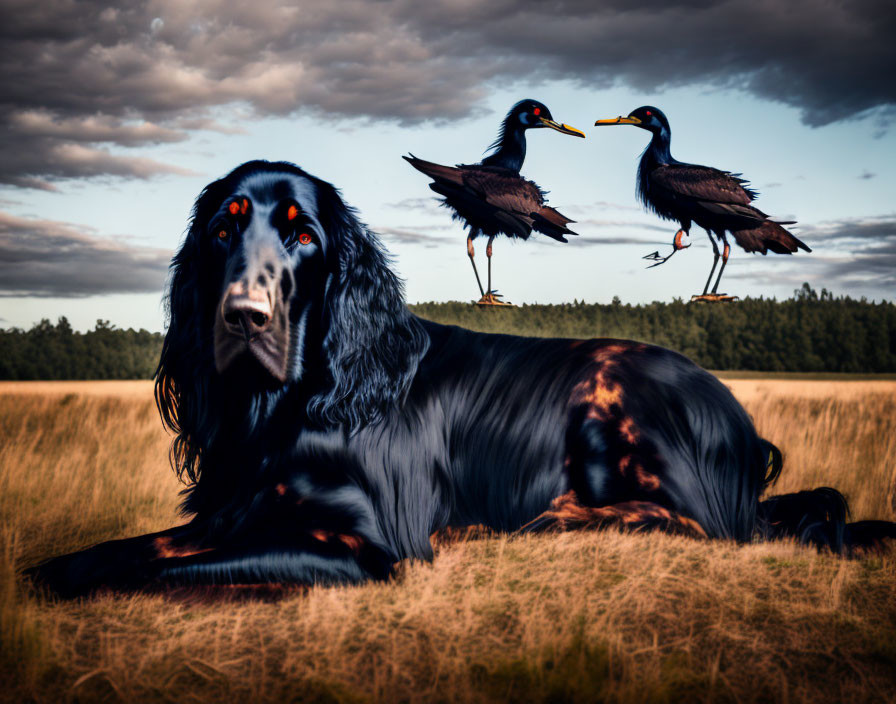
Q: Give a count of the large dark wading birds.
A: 2